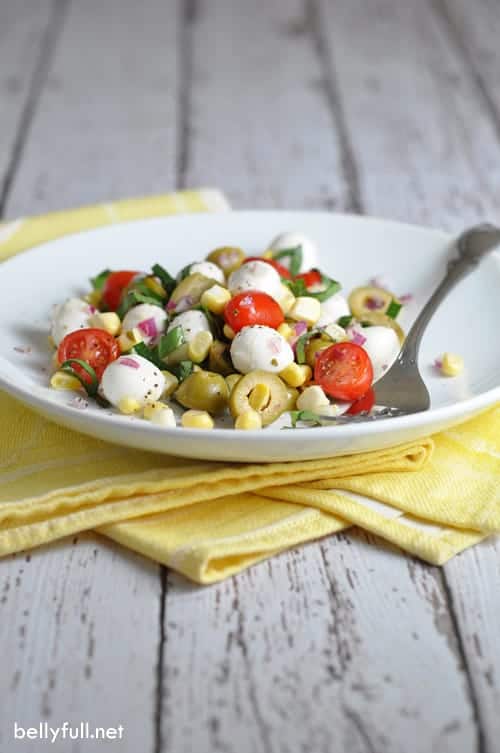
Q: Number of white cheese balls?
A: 10